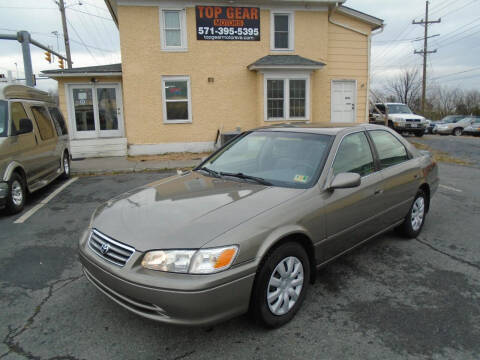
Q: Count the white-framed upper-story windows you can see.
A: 2